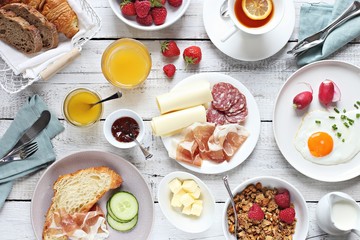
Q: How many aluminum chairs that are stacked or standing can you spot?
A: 0